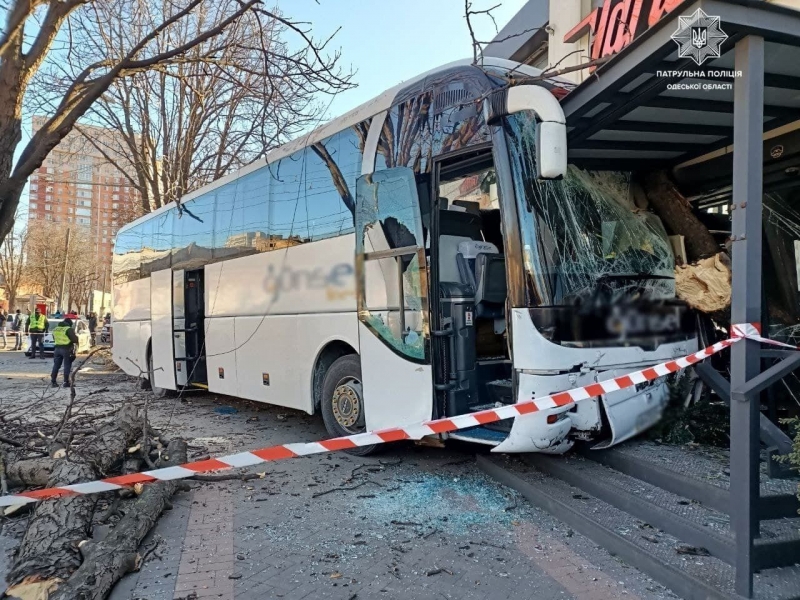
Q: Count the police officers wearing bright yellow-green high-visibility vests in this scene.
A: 2